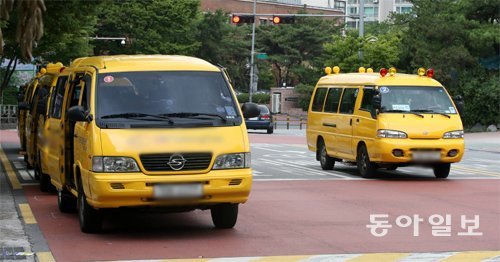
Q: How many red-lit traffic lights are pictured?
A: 2